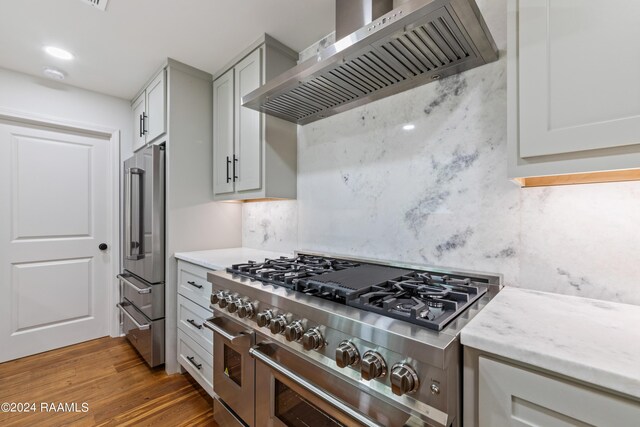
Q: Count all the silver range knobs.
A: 11